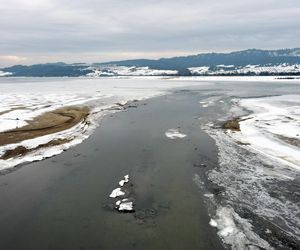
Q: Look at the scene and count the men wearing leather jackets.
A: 0